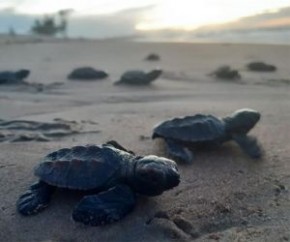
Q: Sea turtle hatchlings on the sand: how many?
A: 8